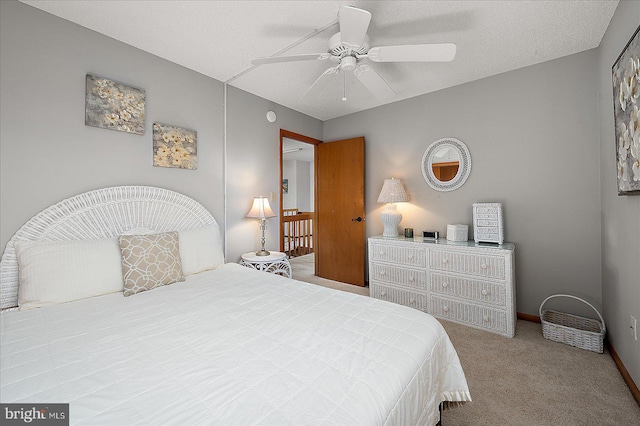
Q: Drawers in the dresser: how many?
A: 6